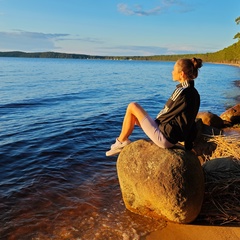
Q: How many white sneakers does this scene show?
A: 2